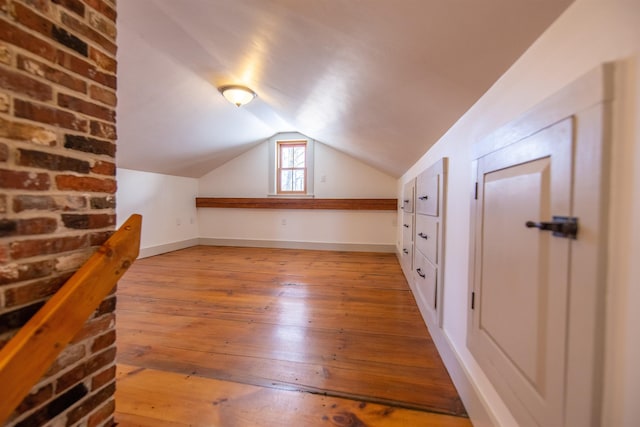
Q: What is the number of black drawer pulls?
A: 6